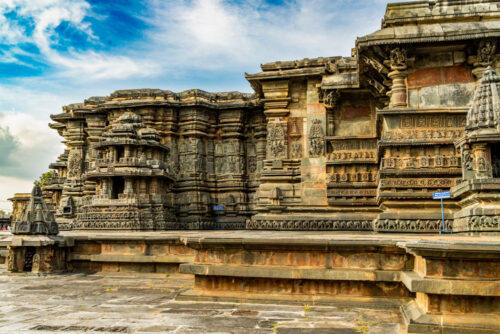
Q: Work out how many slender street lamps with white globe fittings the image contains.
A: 0